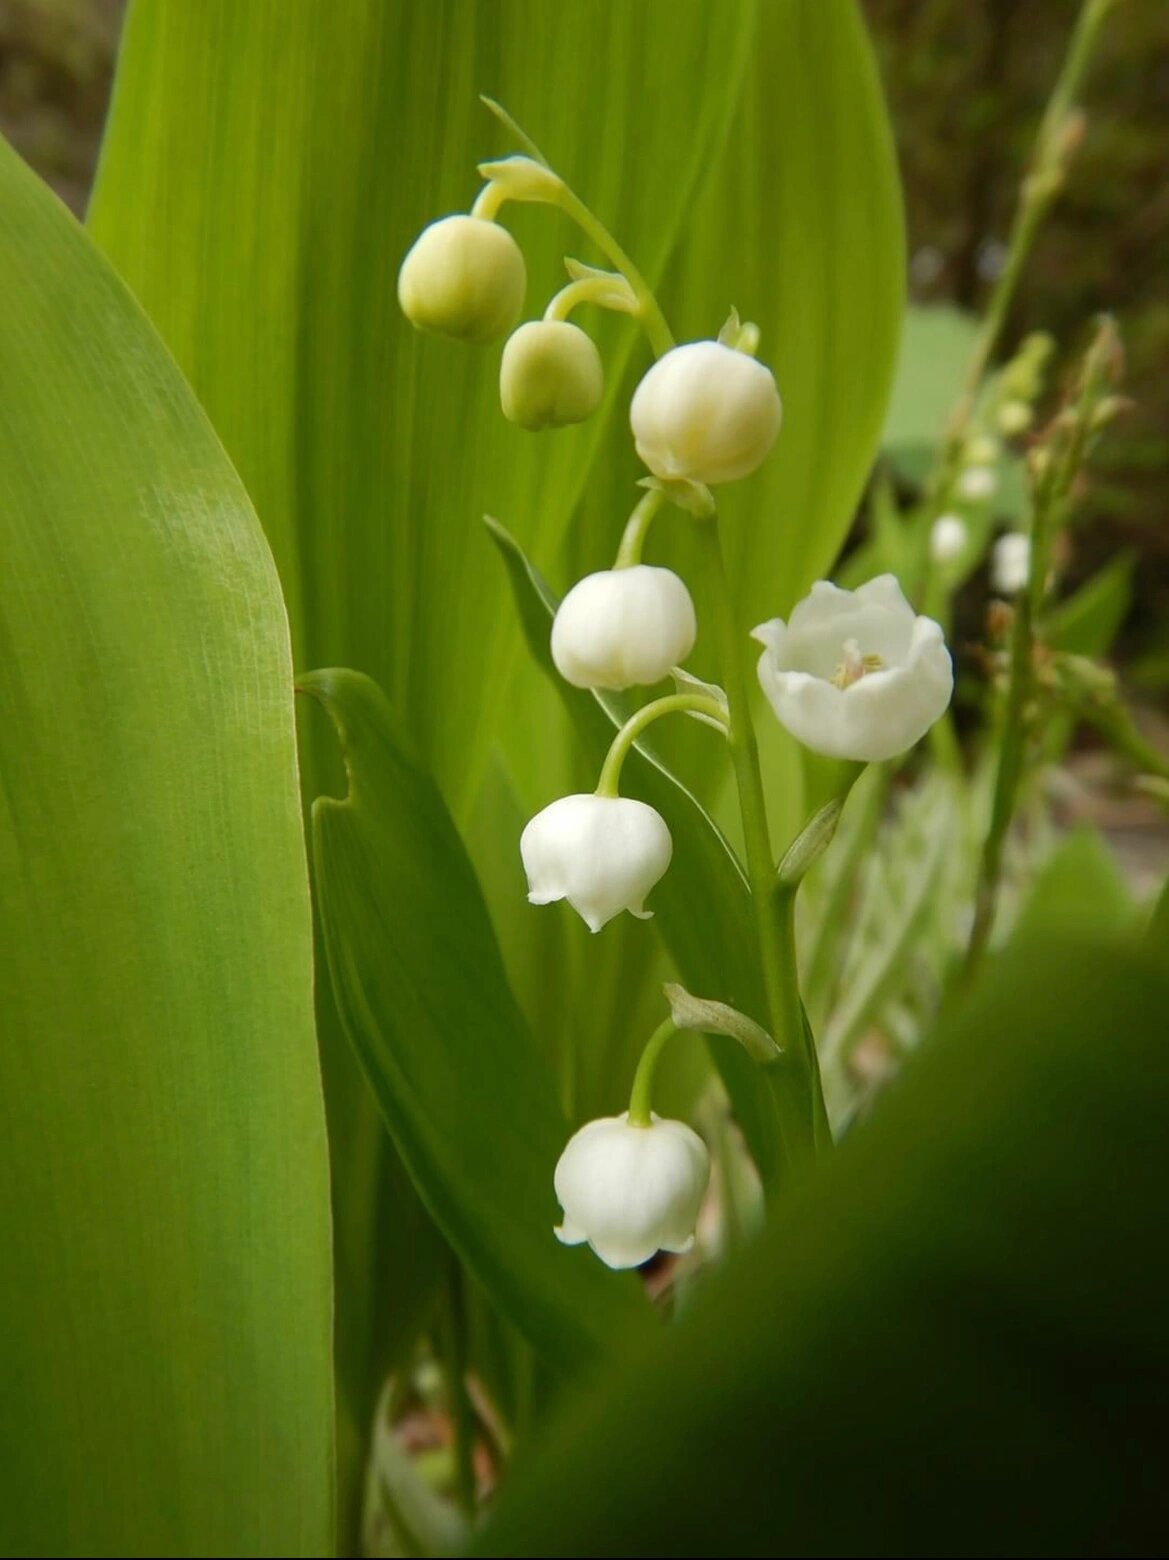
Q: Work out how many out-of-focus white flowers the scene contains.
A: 3